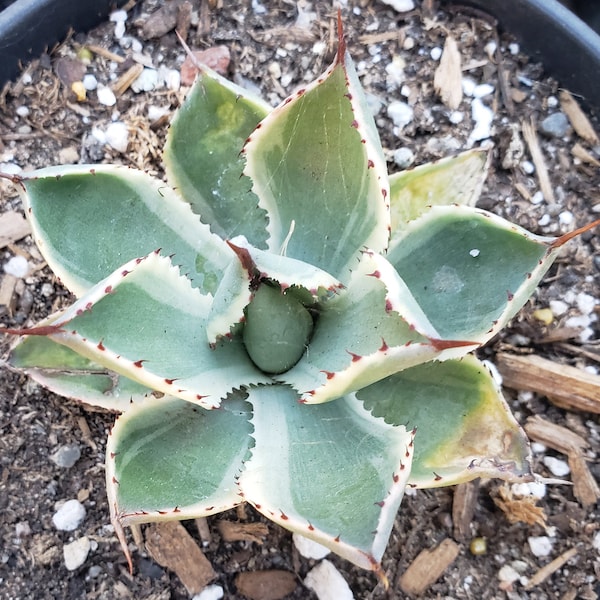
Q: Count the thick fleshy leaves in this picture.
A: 12